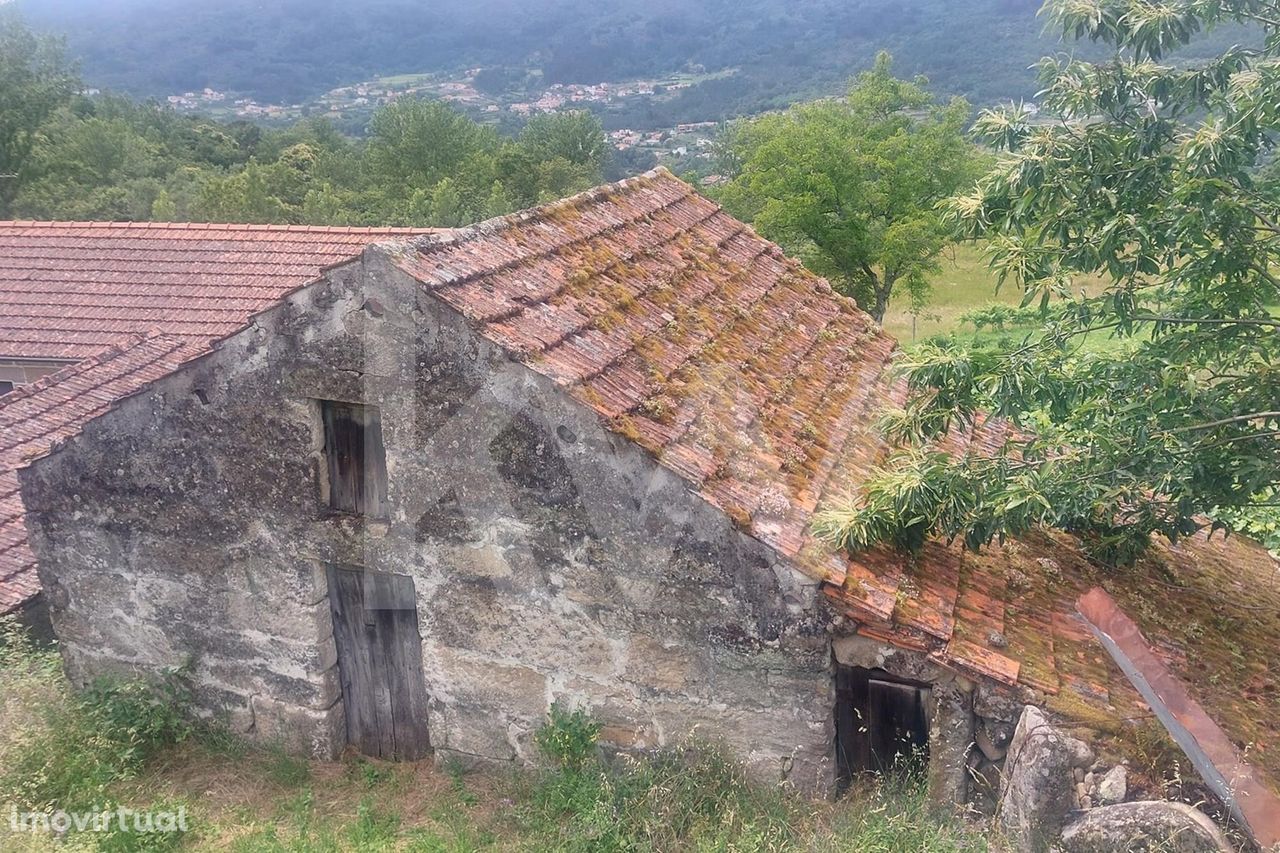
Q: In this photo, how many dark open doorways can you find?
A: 1